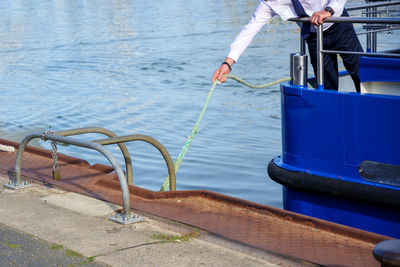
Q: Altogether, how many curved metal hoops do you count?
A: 3